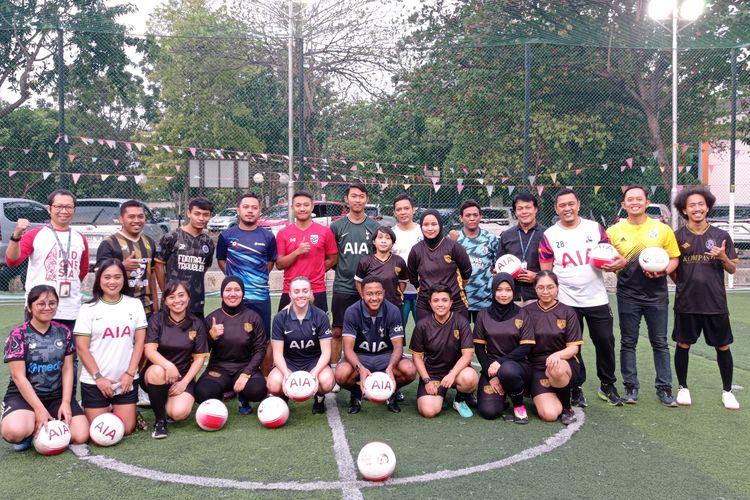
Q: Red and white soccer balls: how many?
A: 10